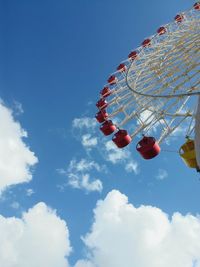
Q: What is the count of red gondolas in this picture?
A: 13